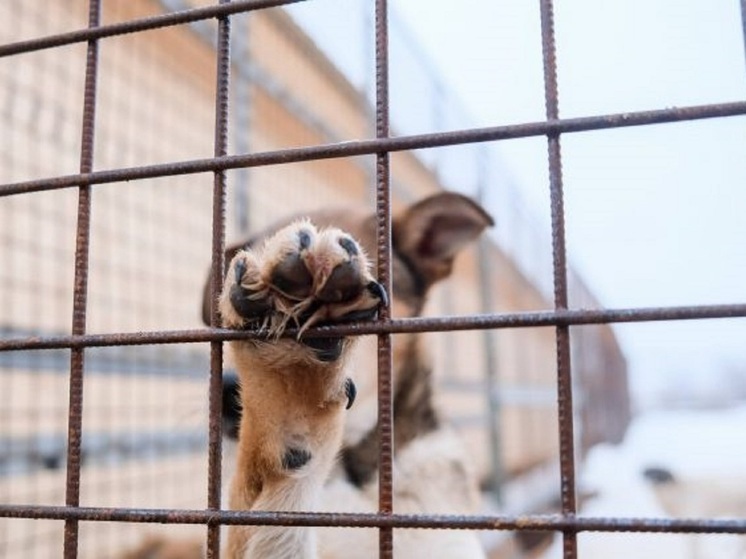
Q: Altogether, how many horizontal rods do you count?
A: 4